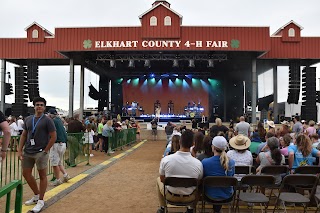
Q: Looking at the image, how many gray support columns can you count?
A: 5